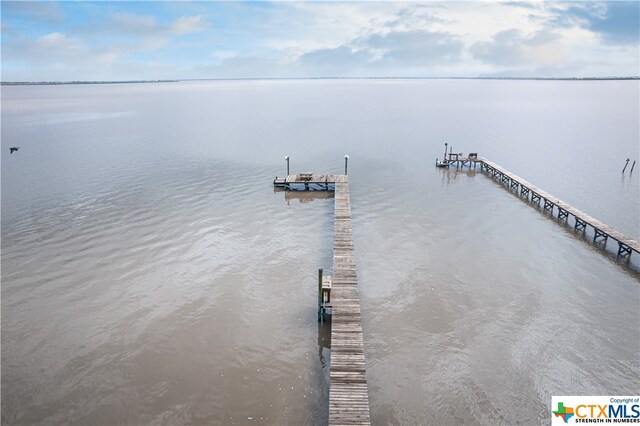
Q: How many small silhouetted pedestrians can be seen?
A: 0